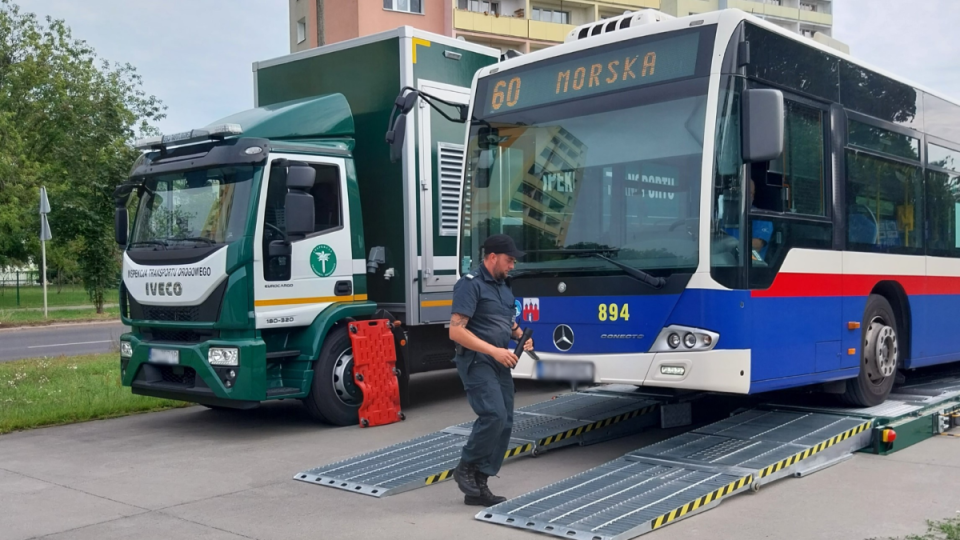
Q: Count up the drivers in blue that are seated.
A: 1